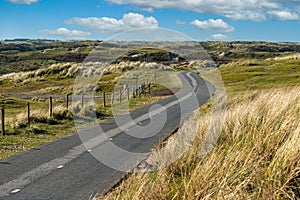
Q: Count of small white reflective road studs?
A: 6